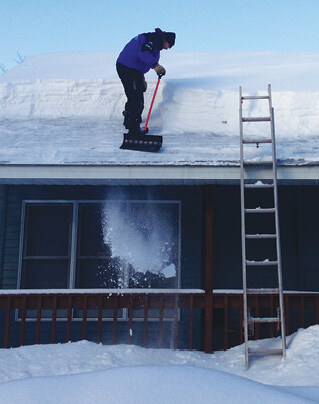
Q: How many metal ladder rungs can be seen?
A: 11